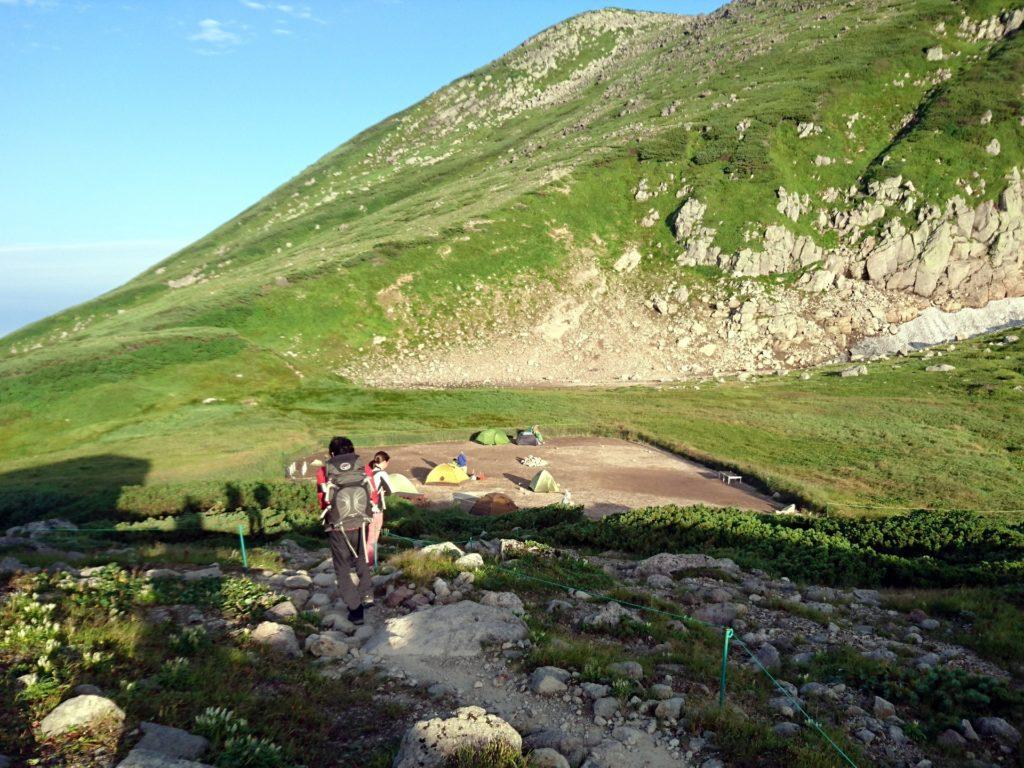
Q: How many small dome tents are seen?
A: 6